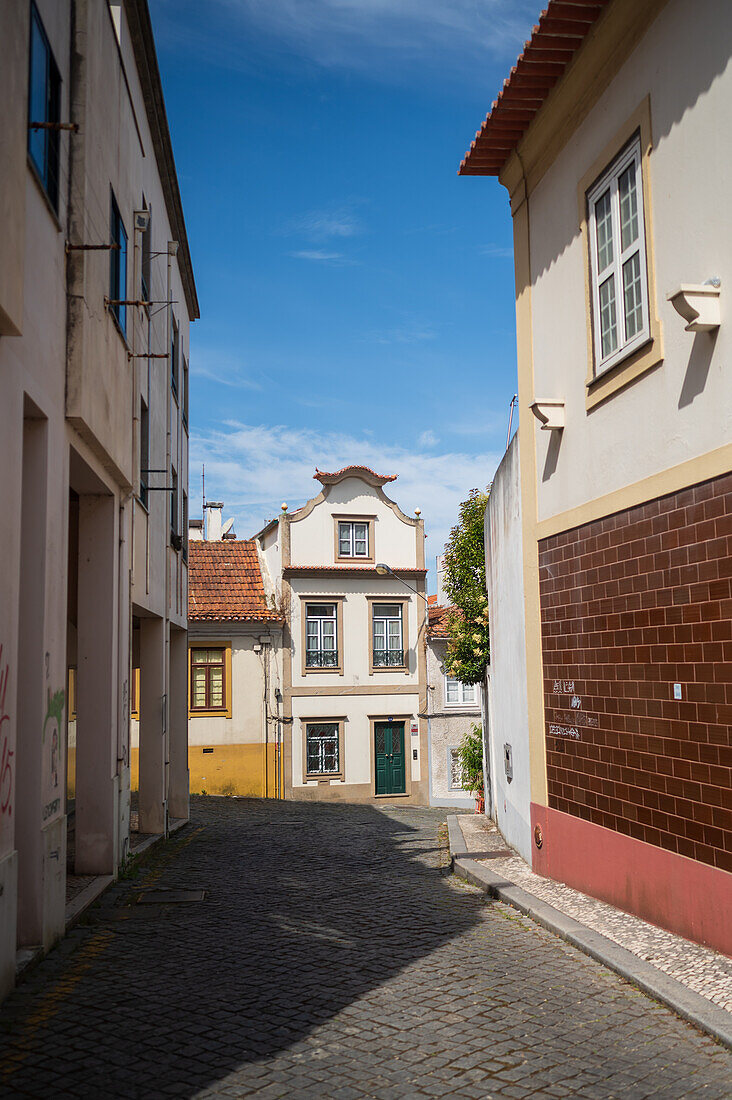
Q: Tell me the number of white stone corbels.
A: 2